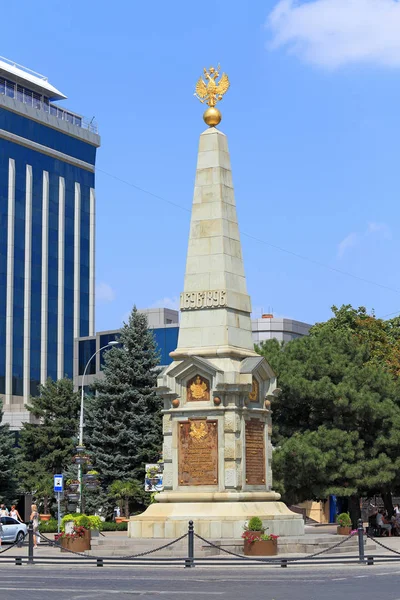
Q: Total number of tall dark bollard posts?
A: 3